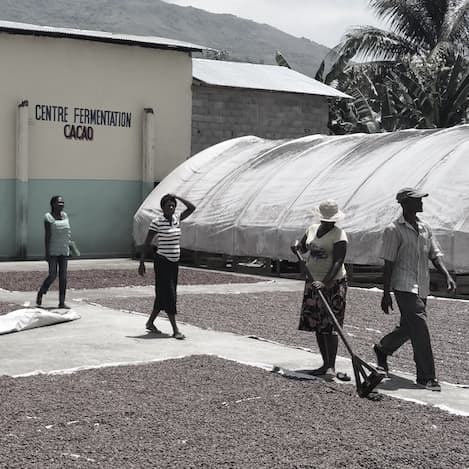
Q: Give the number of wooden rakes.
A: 1